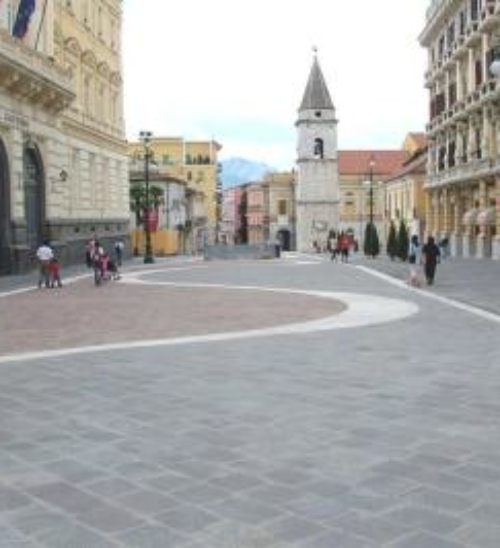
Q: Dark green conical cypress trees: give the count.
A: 3